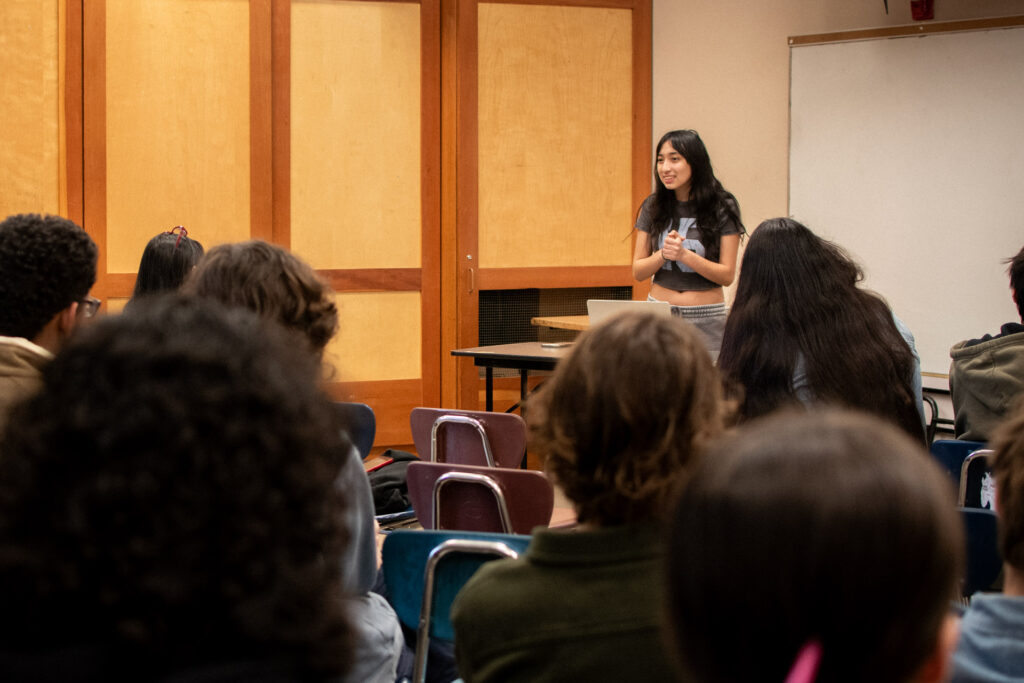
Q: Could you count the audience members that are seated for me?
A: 9